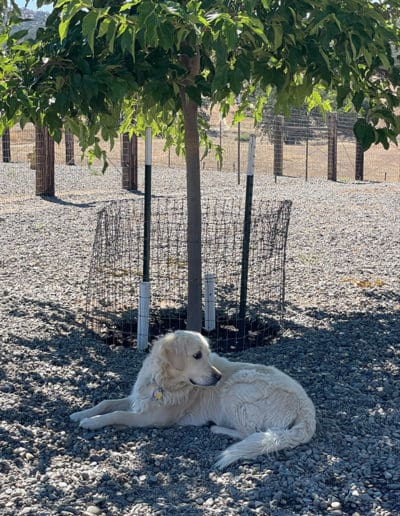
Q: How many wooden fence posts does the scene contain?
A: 7